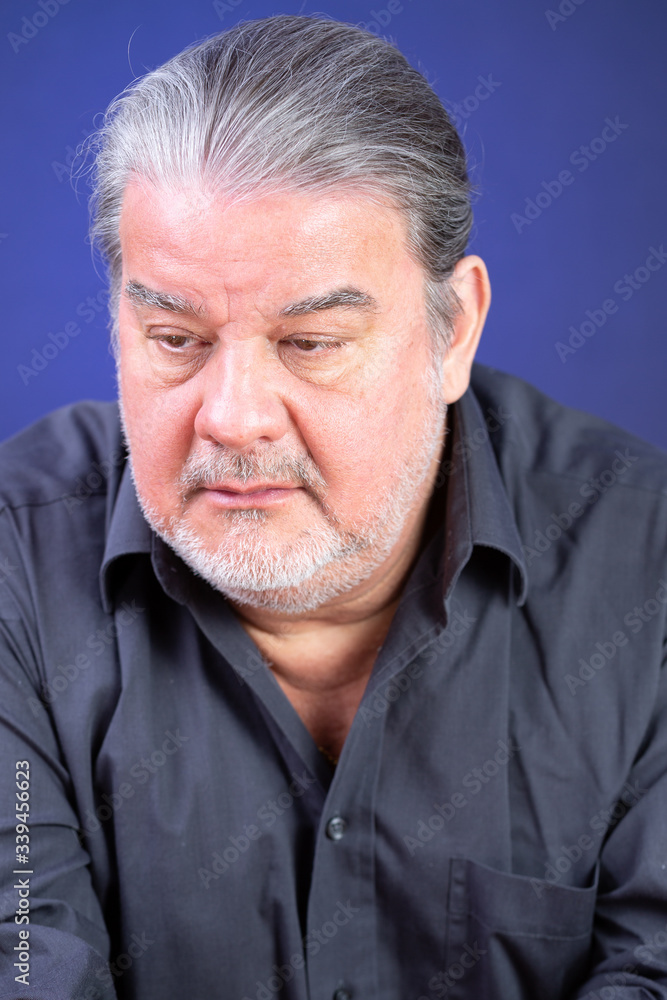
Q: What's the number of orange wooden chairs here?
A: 0